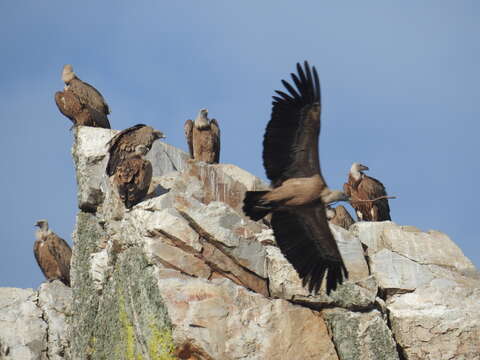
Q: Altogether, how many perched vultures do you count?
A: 7